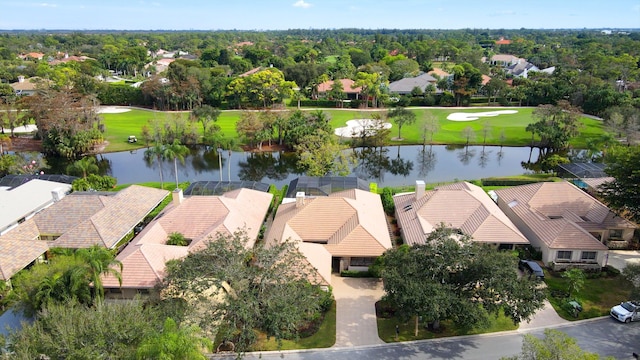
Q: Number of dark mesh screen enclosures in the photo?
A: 4